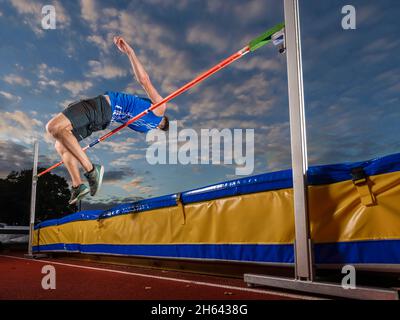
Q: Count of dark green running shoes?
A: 2